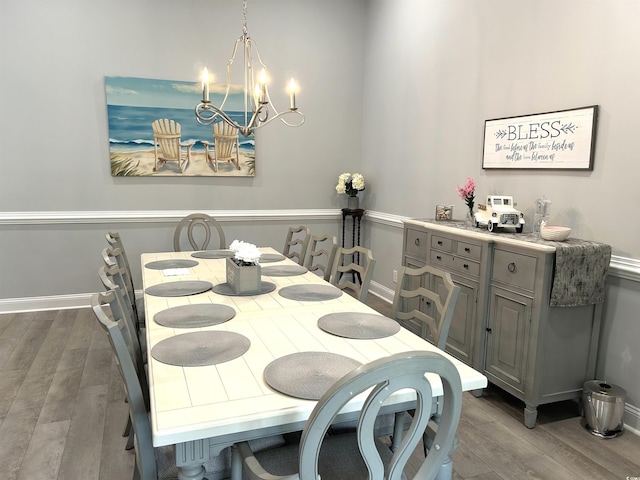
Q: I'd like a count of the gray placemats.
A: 11